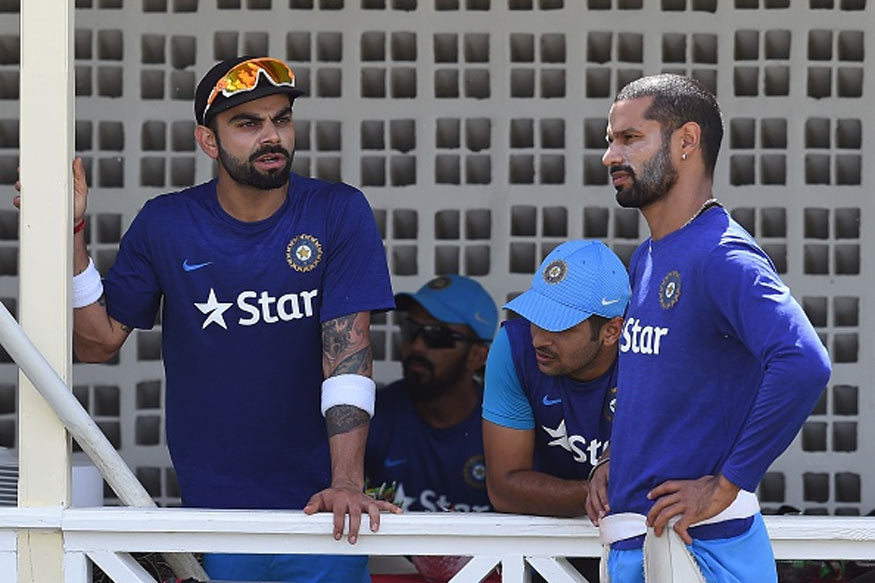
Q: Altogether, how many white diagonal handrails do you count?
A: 1